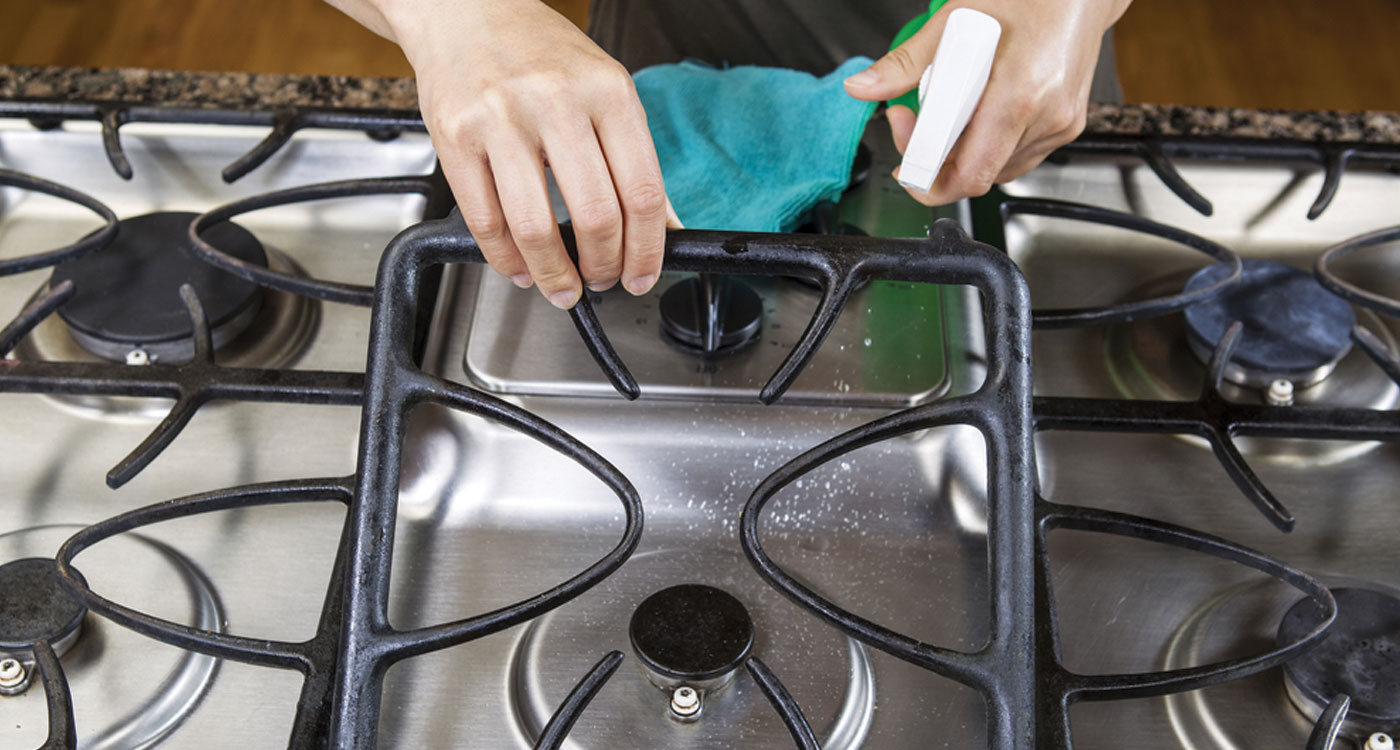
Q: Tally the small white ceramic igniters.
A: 5